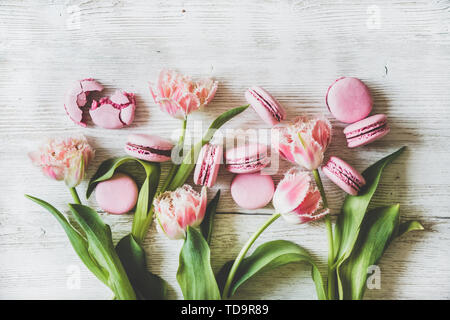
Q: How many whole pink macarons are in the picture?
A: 9